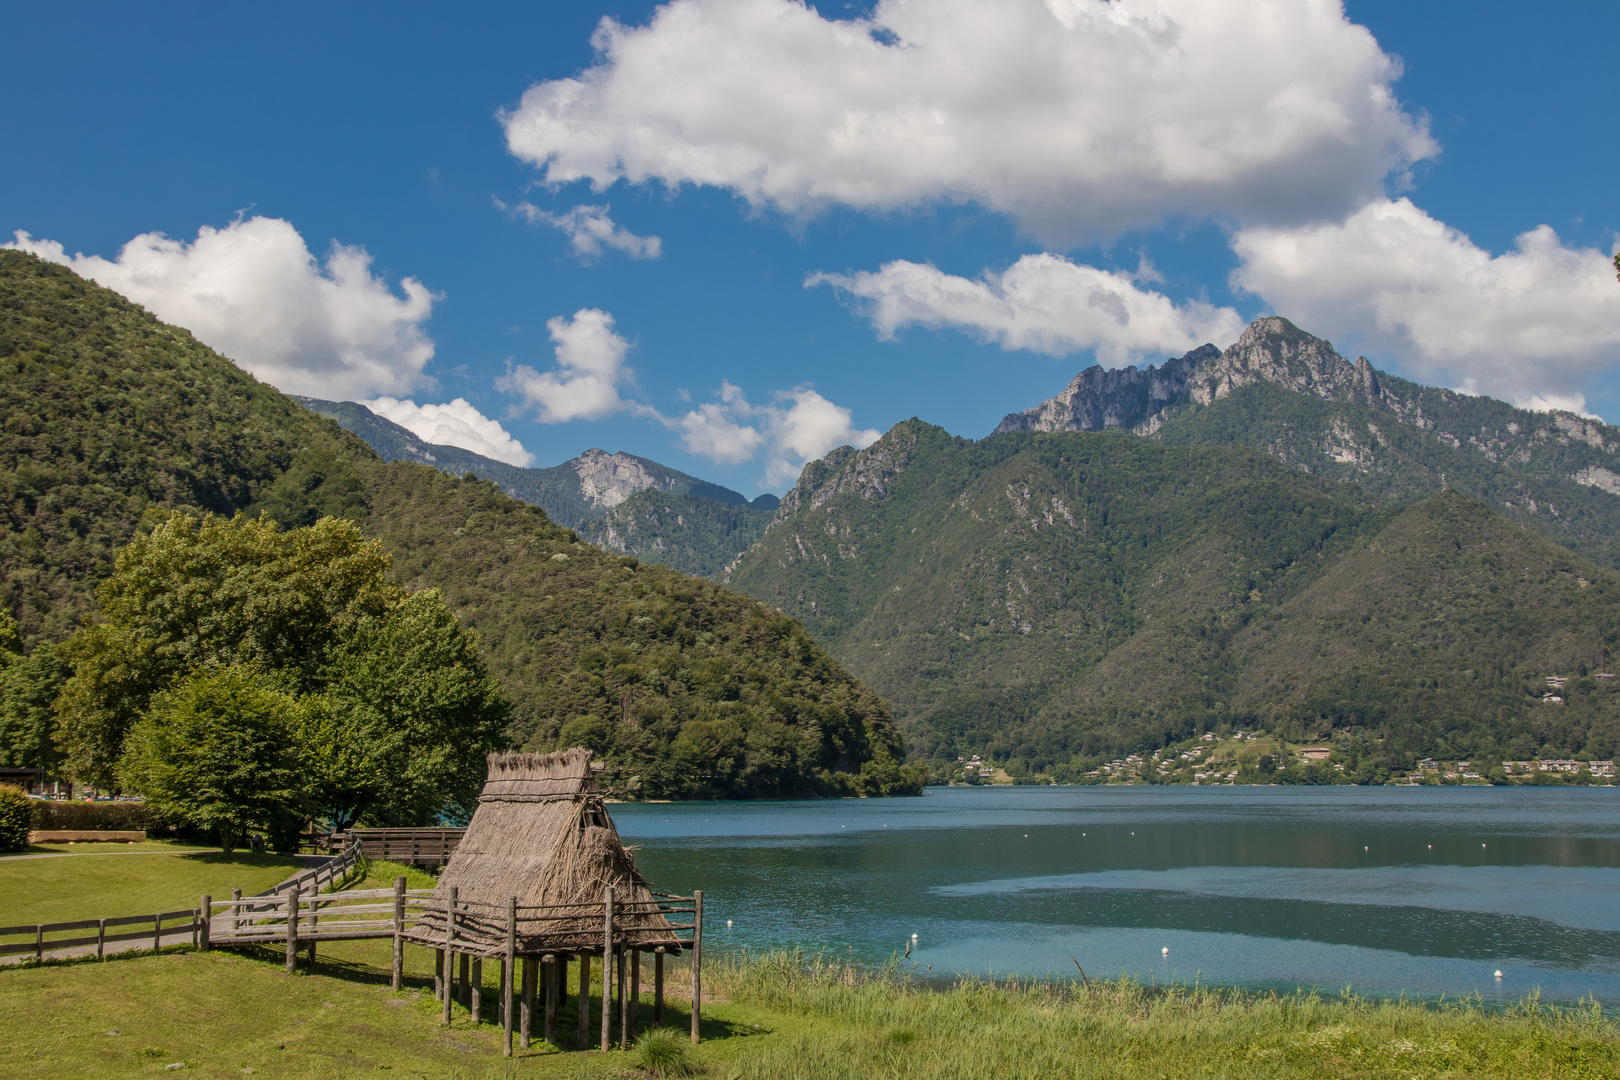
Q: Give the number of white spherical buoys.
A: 12